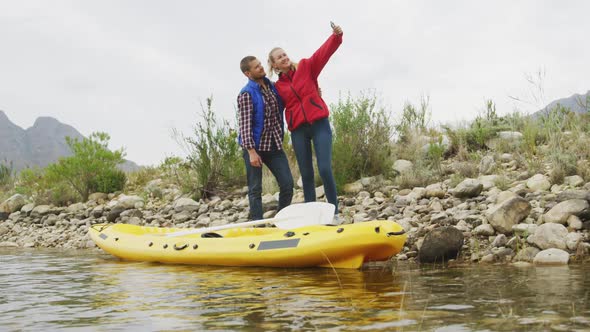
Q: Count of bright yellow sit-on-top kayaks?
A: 1